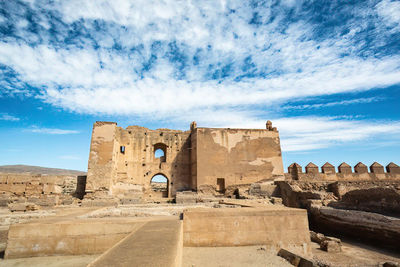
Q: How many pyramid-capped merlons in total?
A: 7